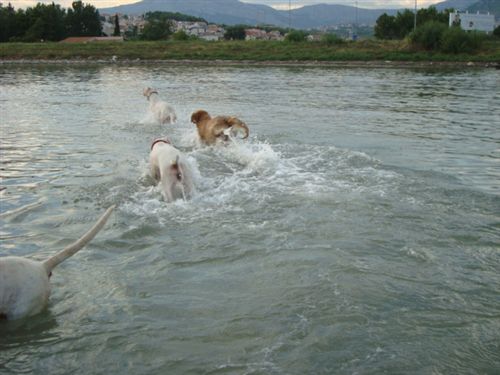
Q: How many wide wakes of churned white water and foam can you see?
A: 1